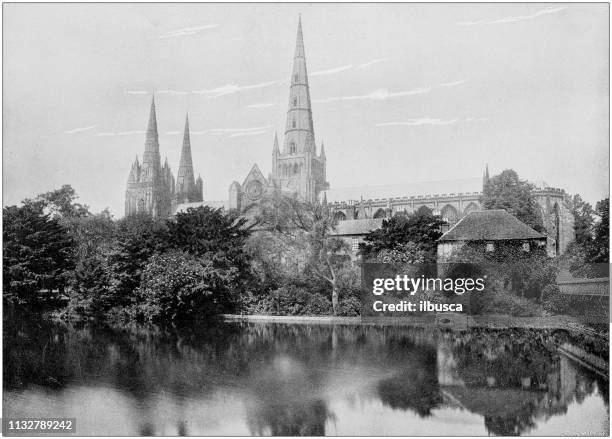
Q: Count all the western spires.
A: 2